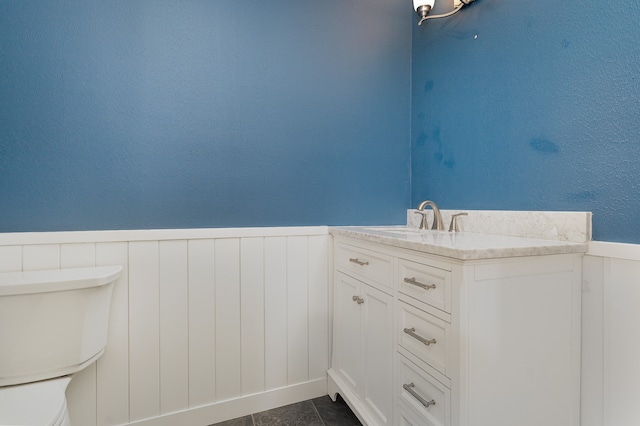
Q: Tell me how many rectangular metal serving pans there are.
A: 0